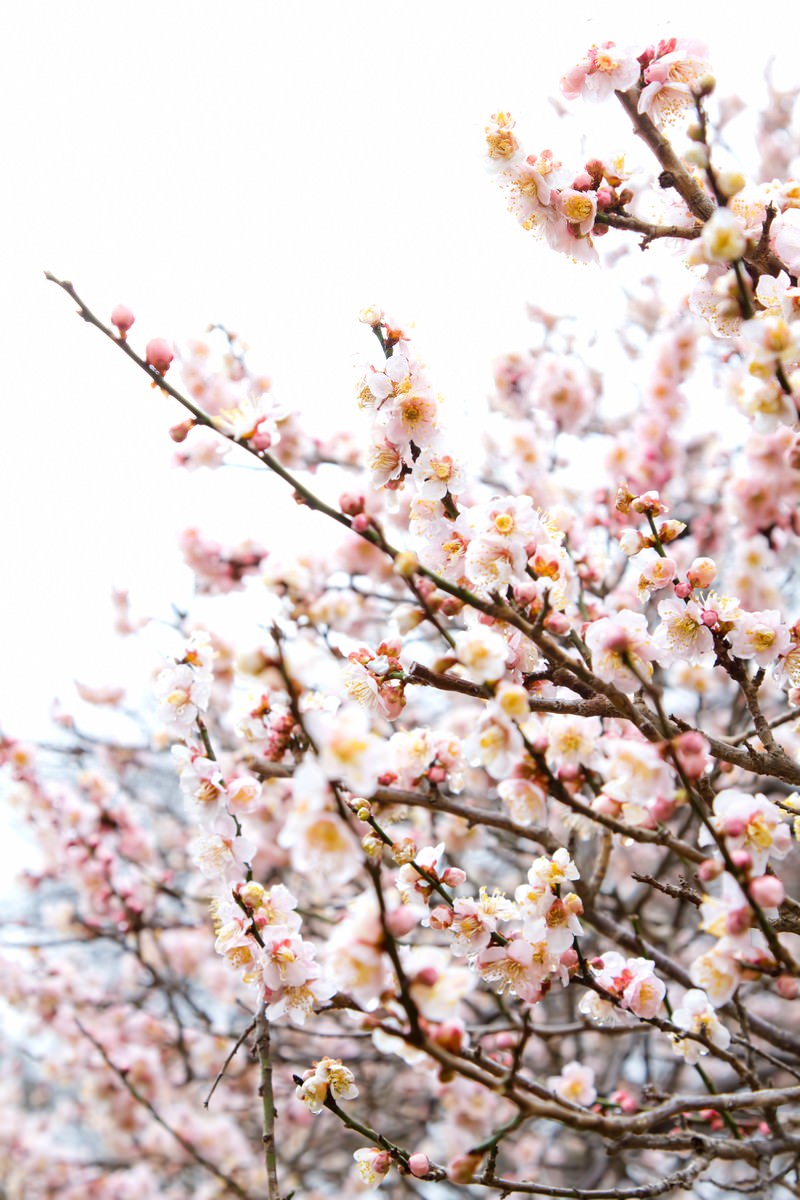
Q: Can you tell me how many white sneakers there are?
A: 0